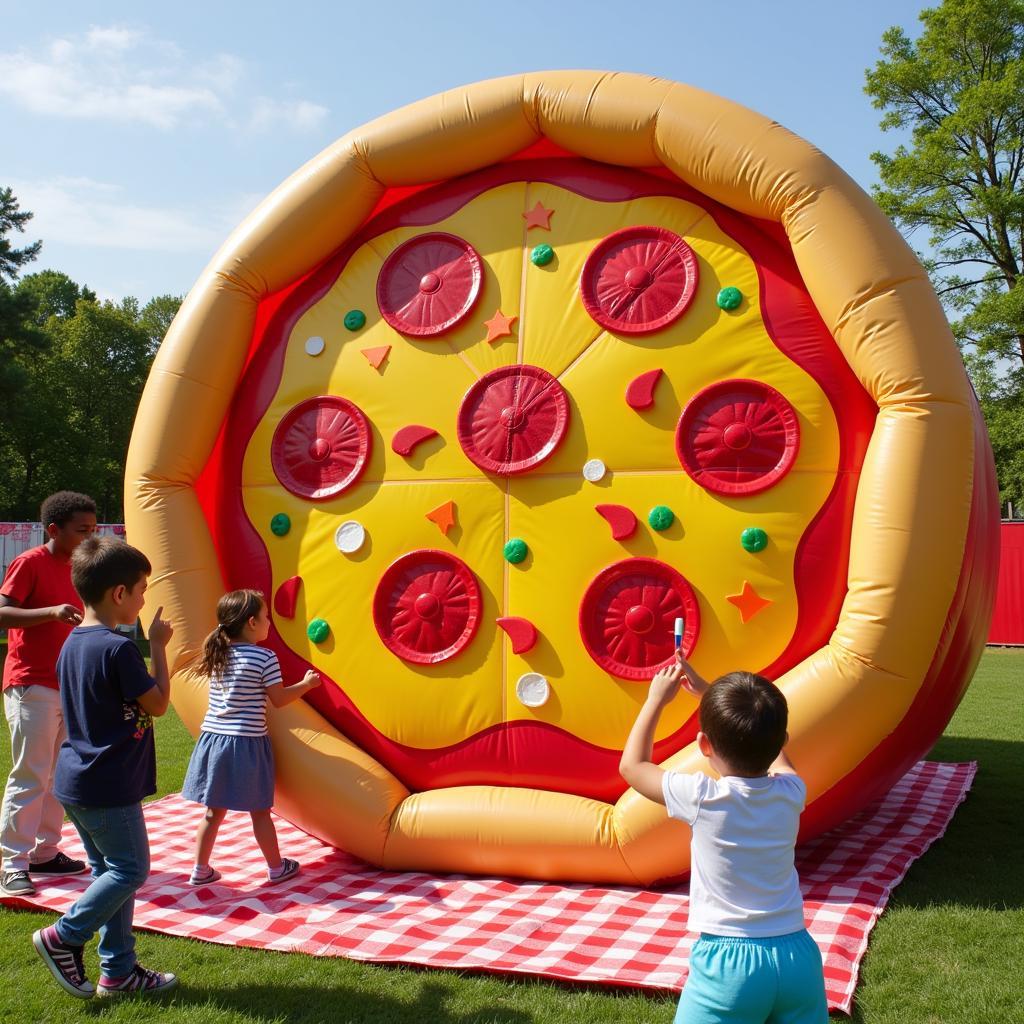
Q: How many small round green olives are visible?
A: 8